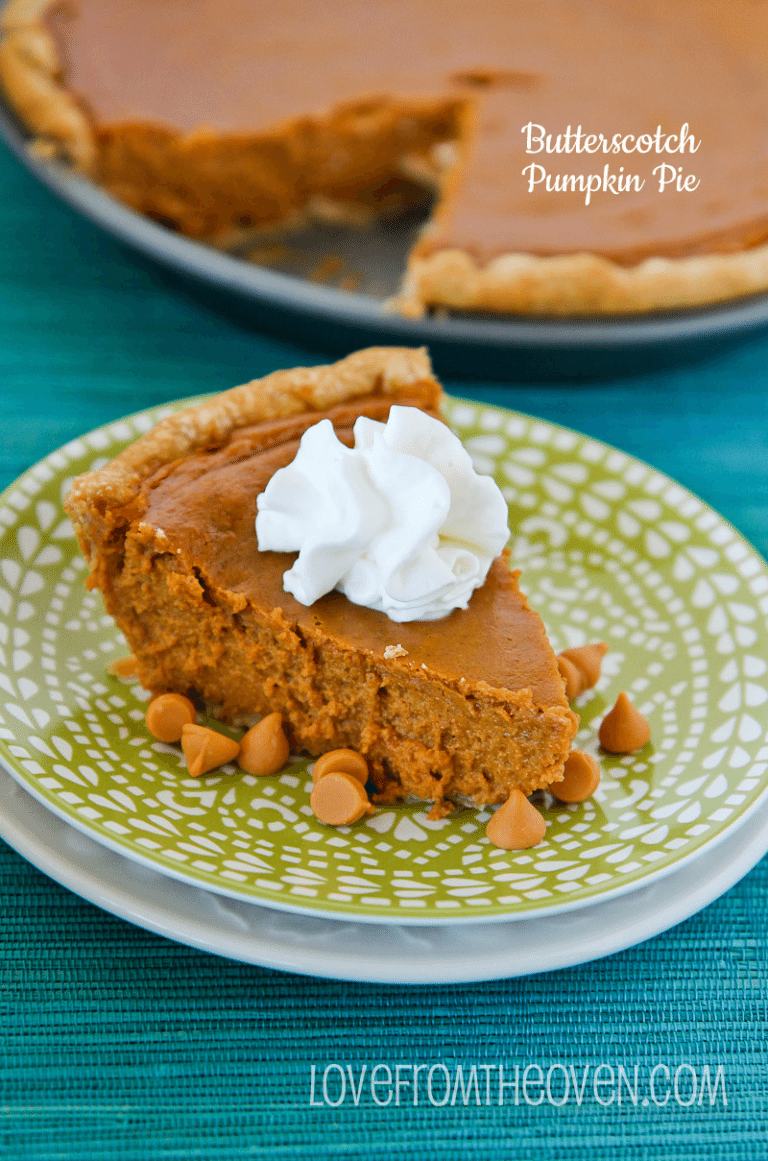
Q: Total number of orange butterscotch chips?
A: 11